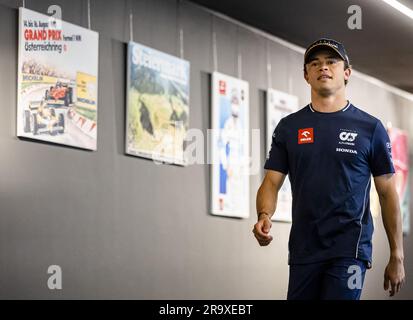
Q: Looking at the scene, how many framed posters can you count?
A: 5